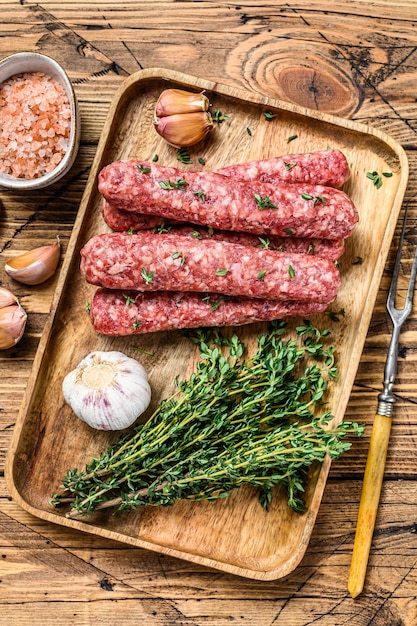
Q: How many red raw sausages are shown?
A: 5